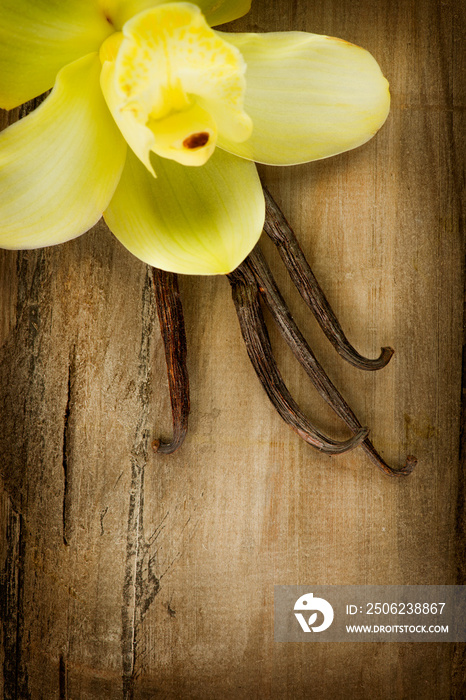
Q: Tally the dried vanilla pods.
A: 4